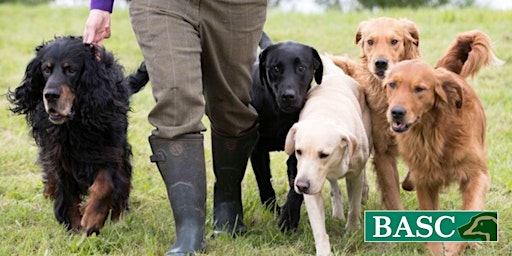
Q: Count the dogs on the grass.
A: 5